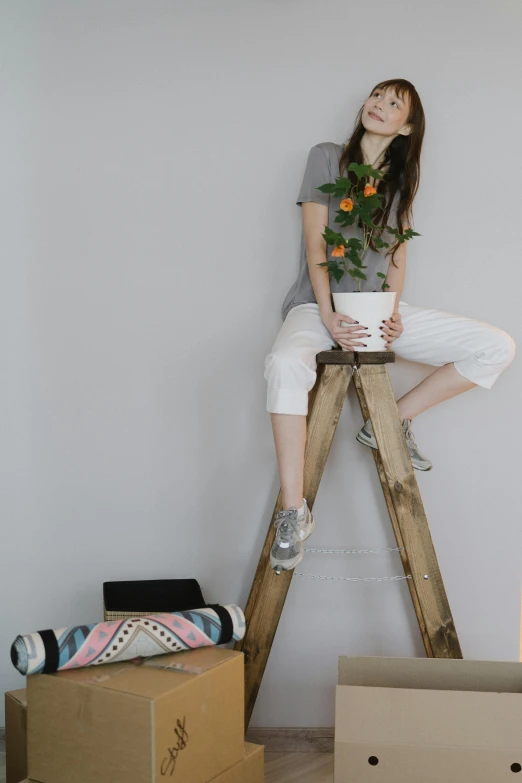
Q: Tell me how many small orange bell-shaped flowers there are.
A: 3